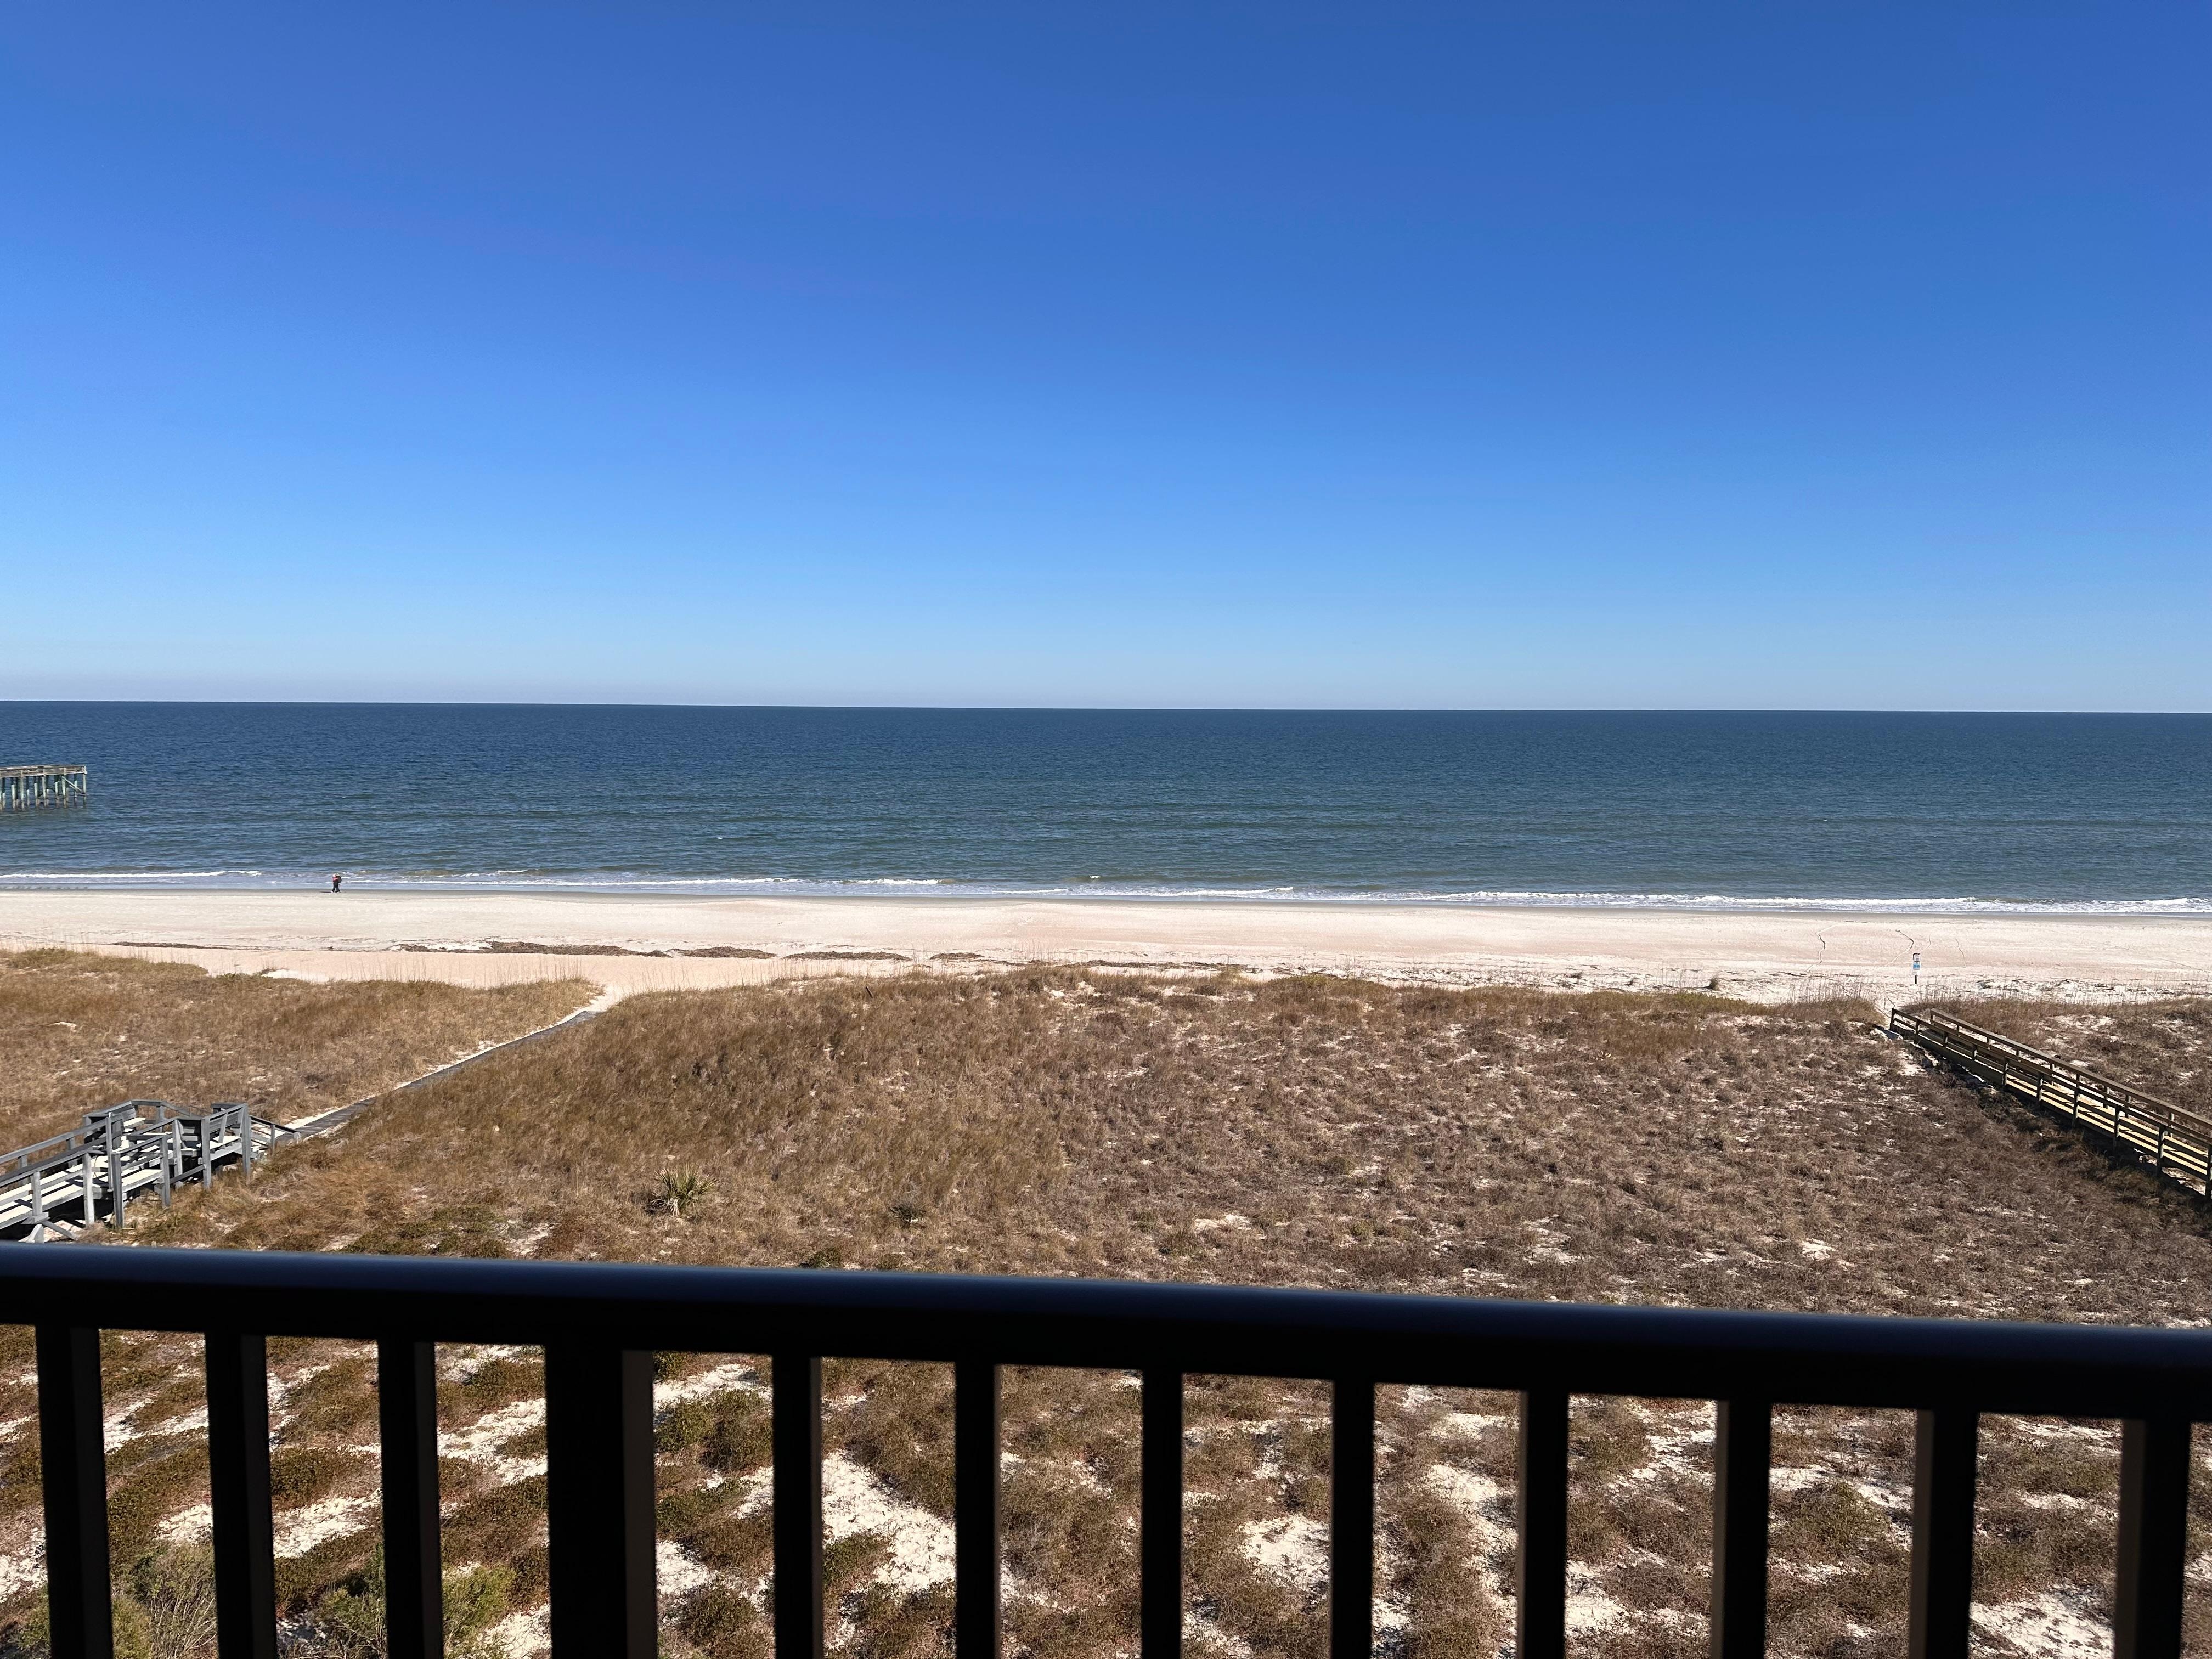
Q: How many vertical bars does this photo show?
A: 12